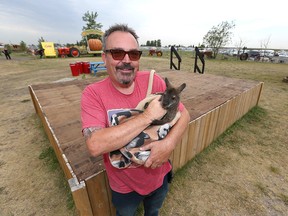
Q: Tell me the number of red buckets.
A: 3